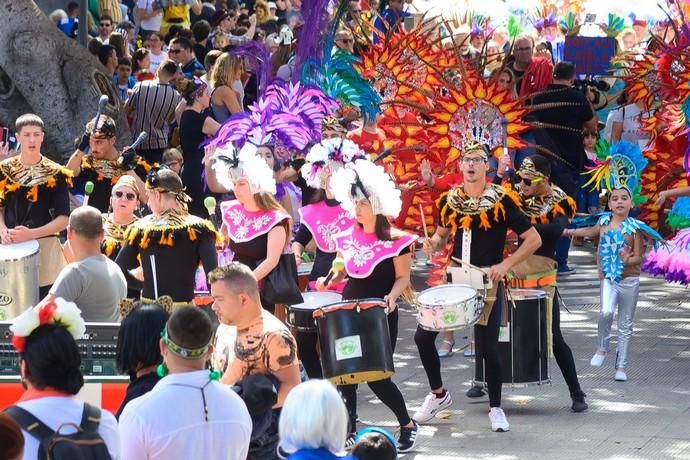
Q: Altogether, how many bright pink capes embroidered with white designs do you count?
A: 3